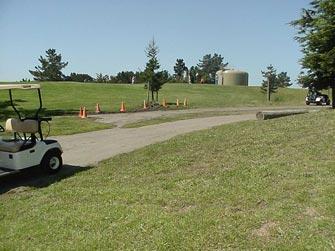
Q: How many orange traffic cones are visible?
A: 8